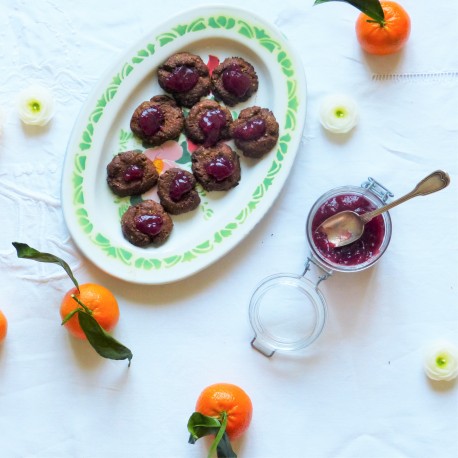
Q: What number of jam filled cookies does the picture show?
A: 9